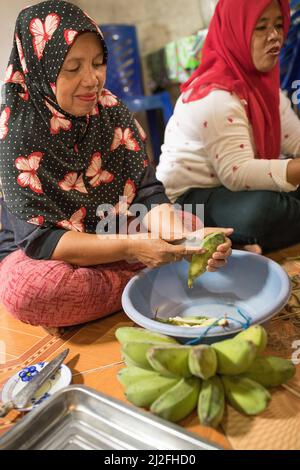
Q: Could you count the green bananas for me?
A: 13